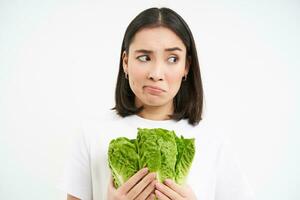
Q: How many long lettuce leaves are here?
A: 3